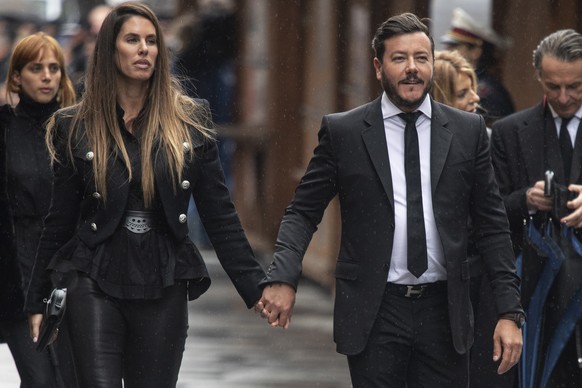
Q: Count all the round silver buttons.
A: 6